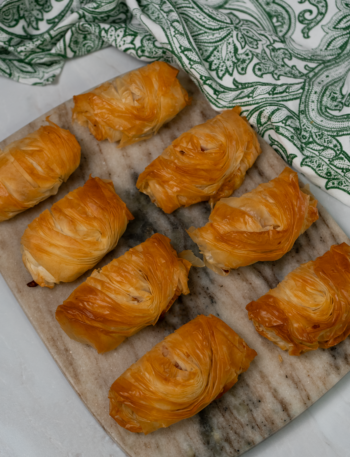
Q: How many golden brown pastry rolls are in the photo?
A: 8